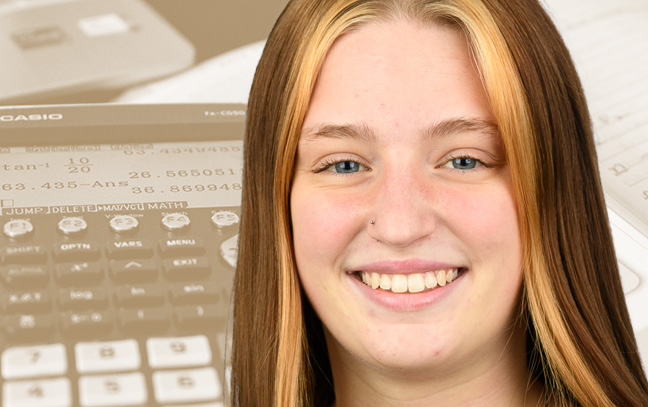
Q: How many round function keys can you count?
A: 5